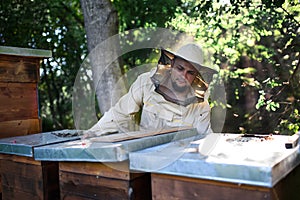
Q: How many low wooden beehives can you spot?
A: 3